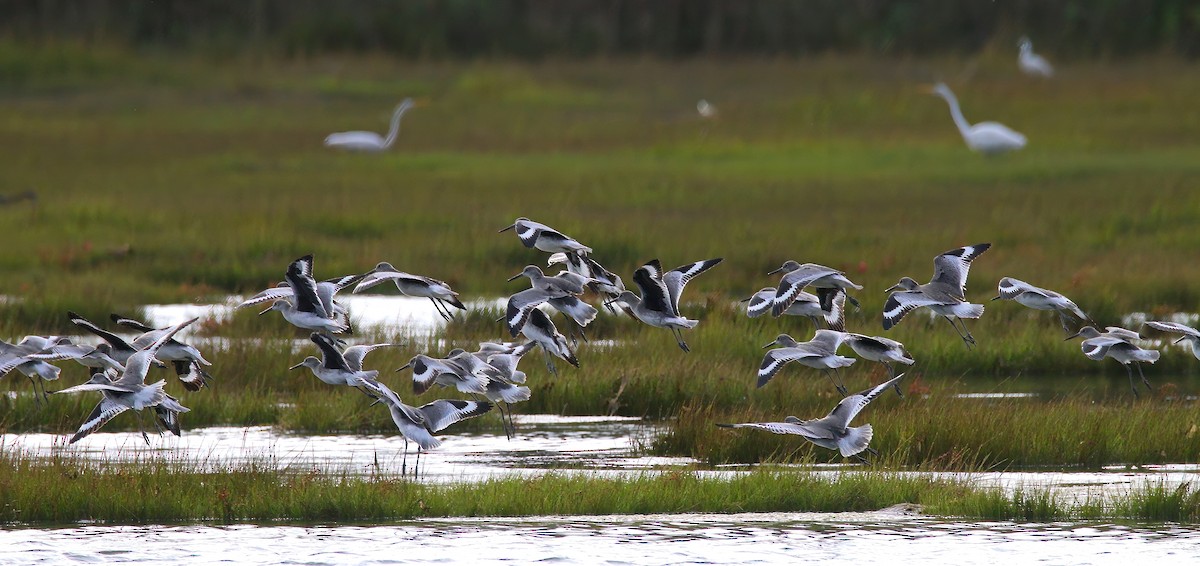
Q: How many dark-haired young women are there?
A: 0